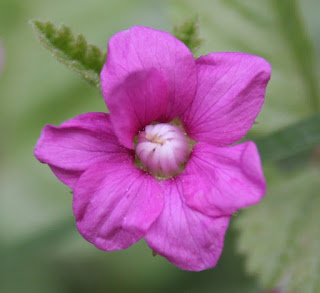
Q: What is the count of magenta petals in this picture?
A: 7